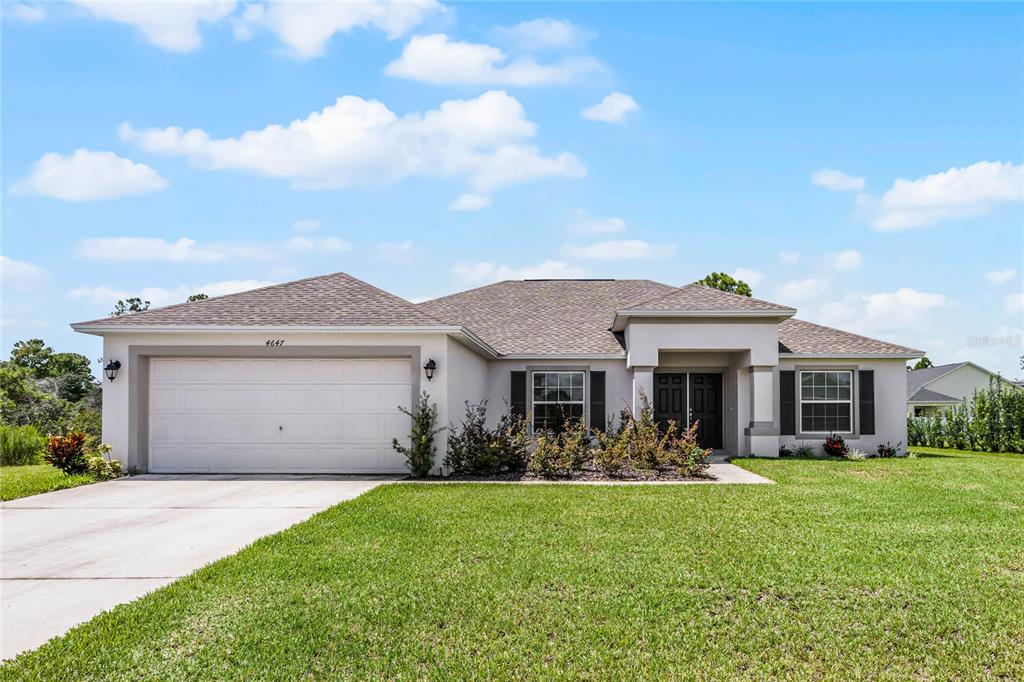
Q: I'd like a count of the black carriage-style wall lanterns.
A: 2